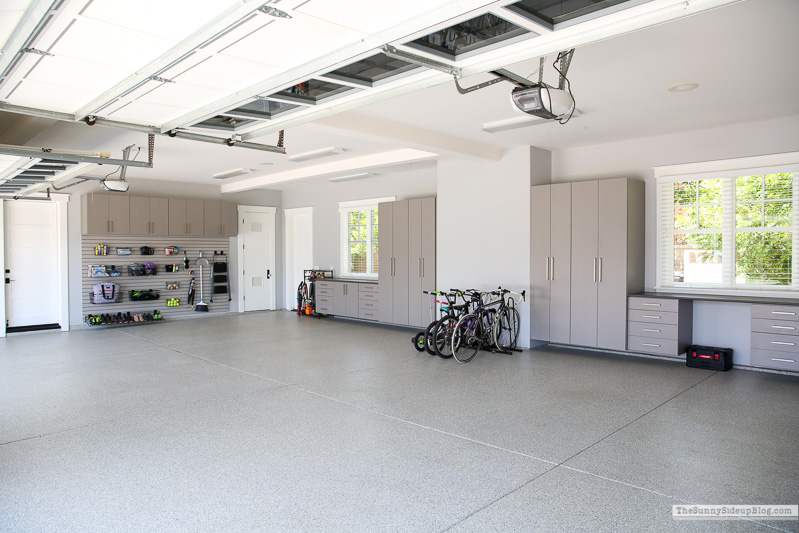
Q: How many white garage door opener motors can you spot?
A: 2